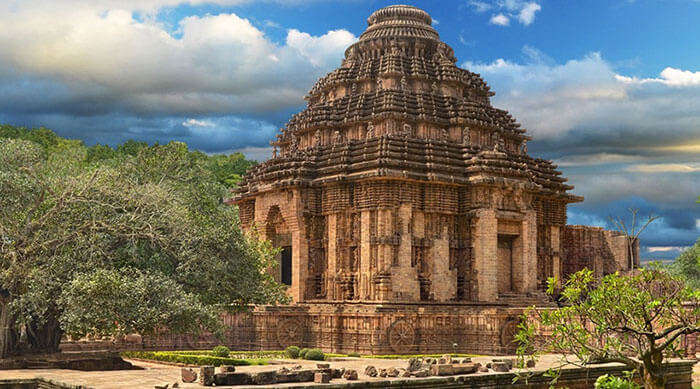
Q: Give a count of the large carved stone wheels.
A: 3